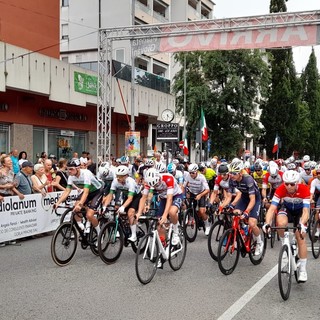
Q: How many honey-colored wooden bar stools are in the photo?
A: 0